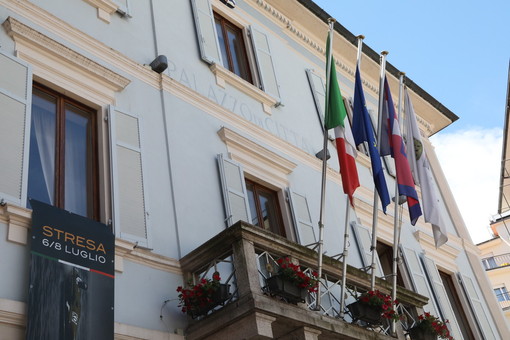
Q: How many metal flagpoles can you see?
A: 4